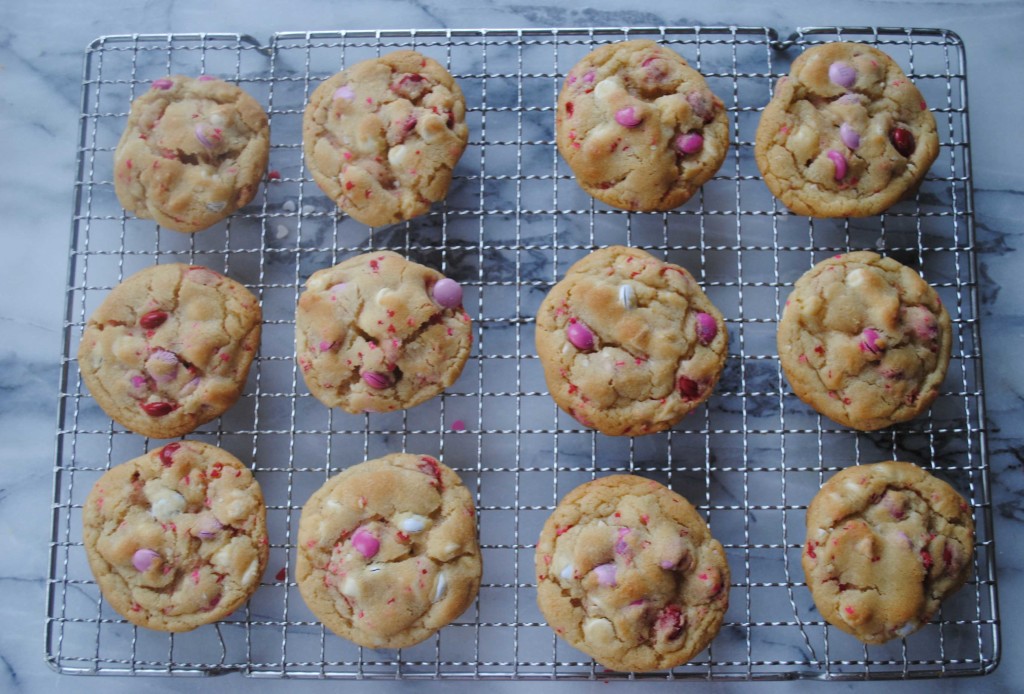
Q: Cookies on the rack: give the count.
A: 12